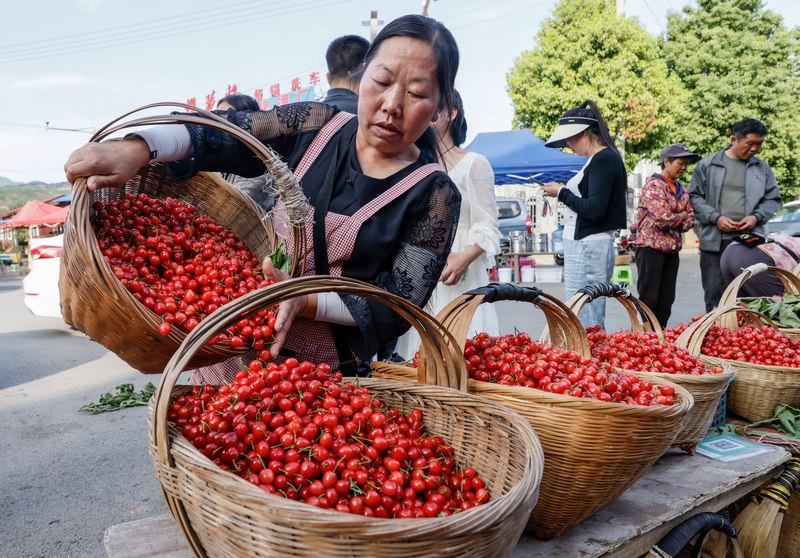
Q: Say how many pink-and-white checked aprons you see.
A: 1